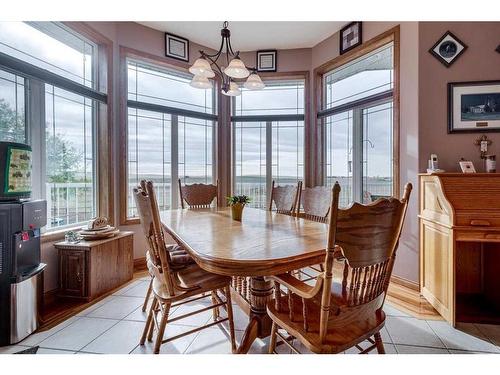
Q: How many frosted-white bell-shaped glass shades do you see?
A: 5